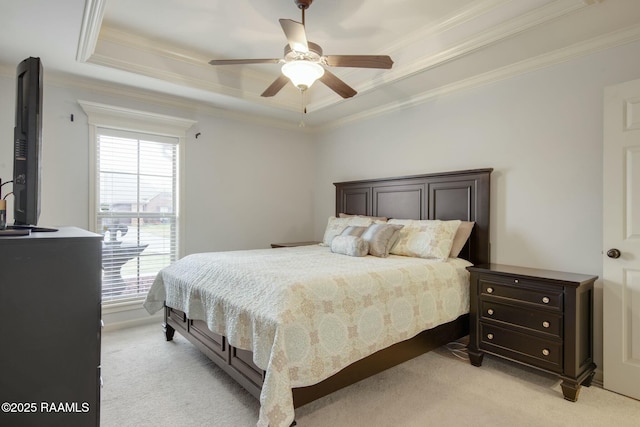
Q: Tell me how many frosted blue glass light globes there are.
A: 0